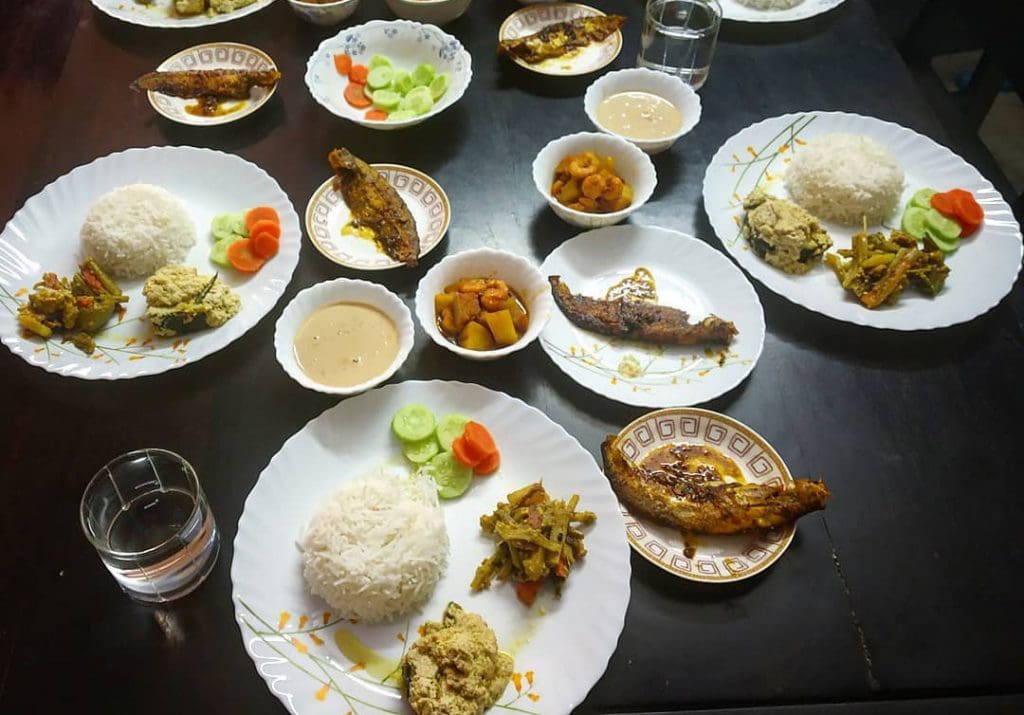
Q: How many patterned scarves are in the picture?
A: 0